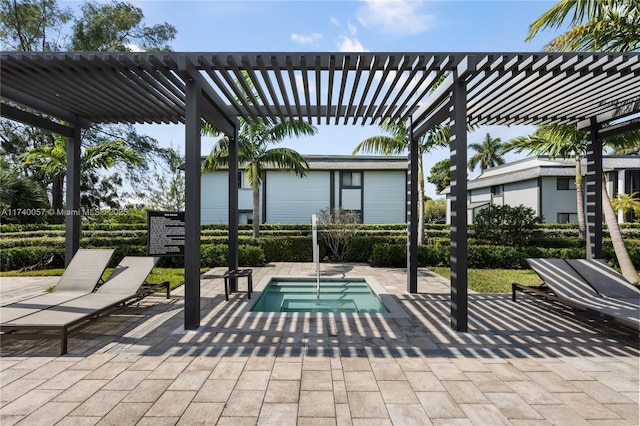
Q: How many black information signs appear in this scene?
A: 1